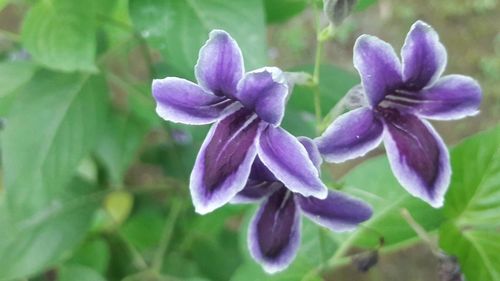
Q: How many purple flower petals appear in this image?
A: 15